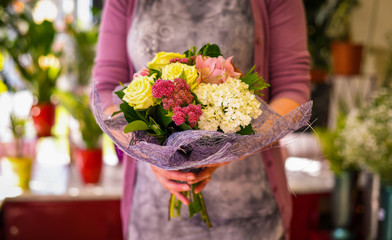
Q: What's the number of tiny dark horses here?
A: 0